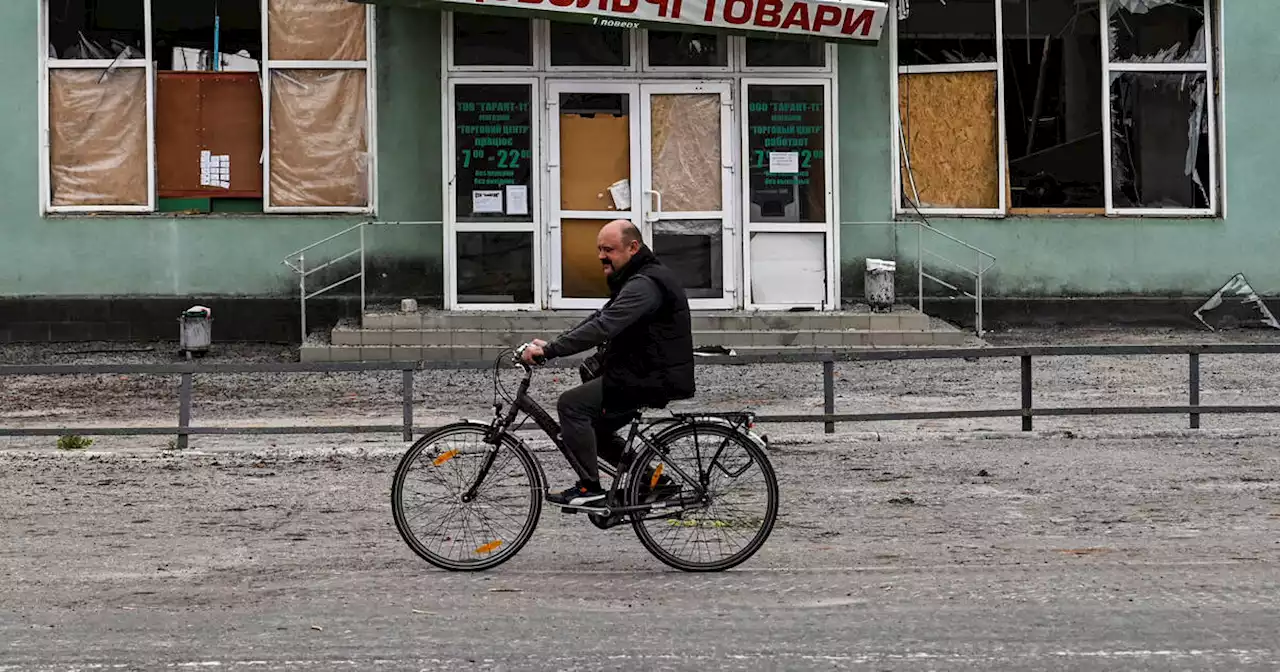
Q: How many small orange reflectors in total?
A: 3